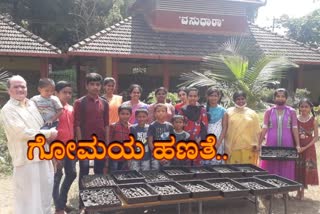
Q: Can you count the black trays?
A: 15